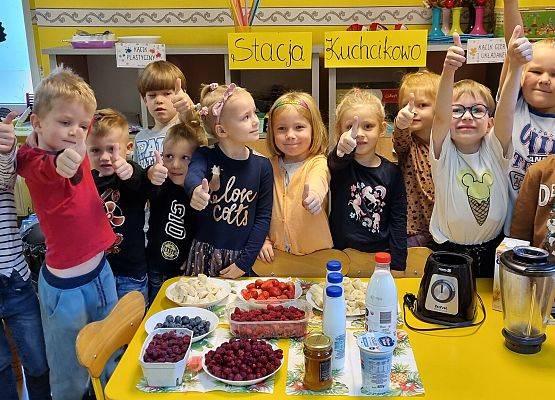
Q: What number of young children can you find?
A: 12